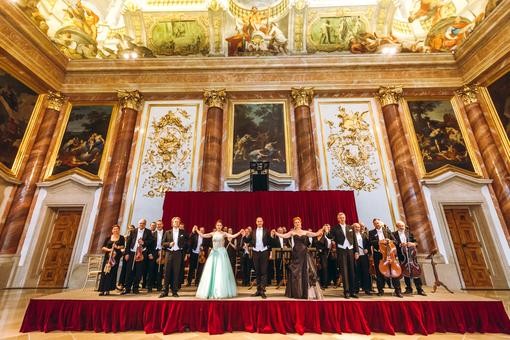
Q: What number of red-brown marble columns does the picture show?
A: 6